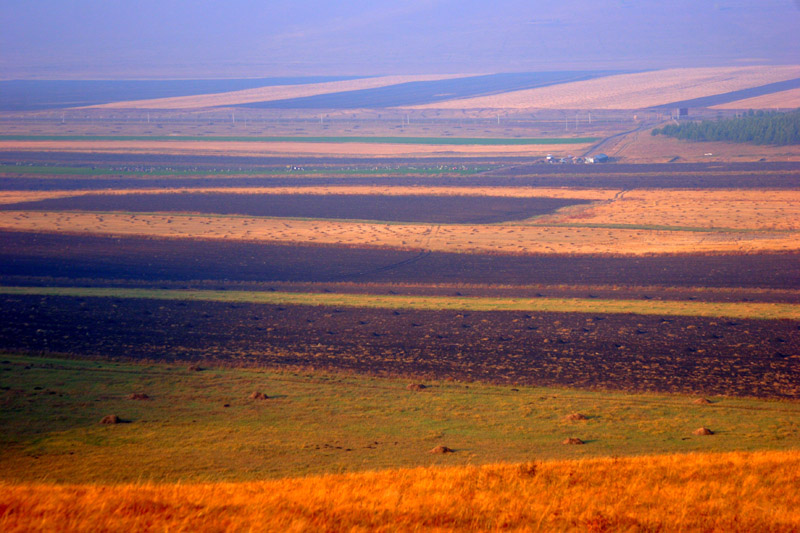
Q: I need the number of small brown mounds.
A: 10